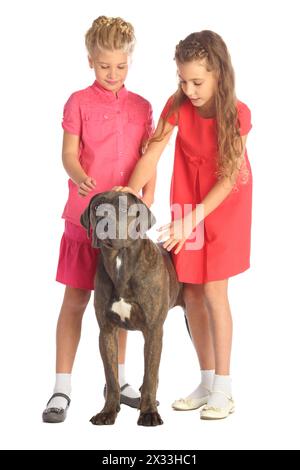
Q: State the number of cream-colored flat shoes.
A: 2